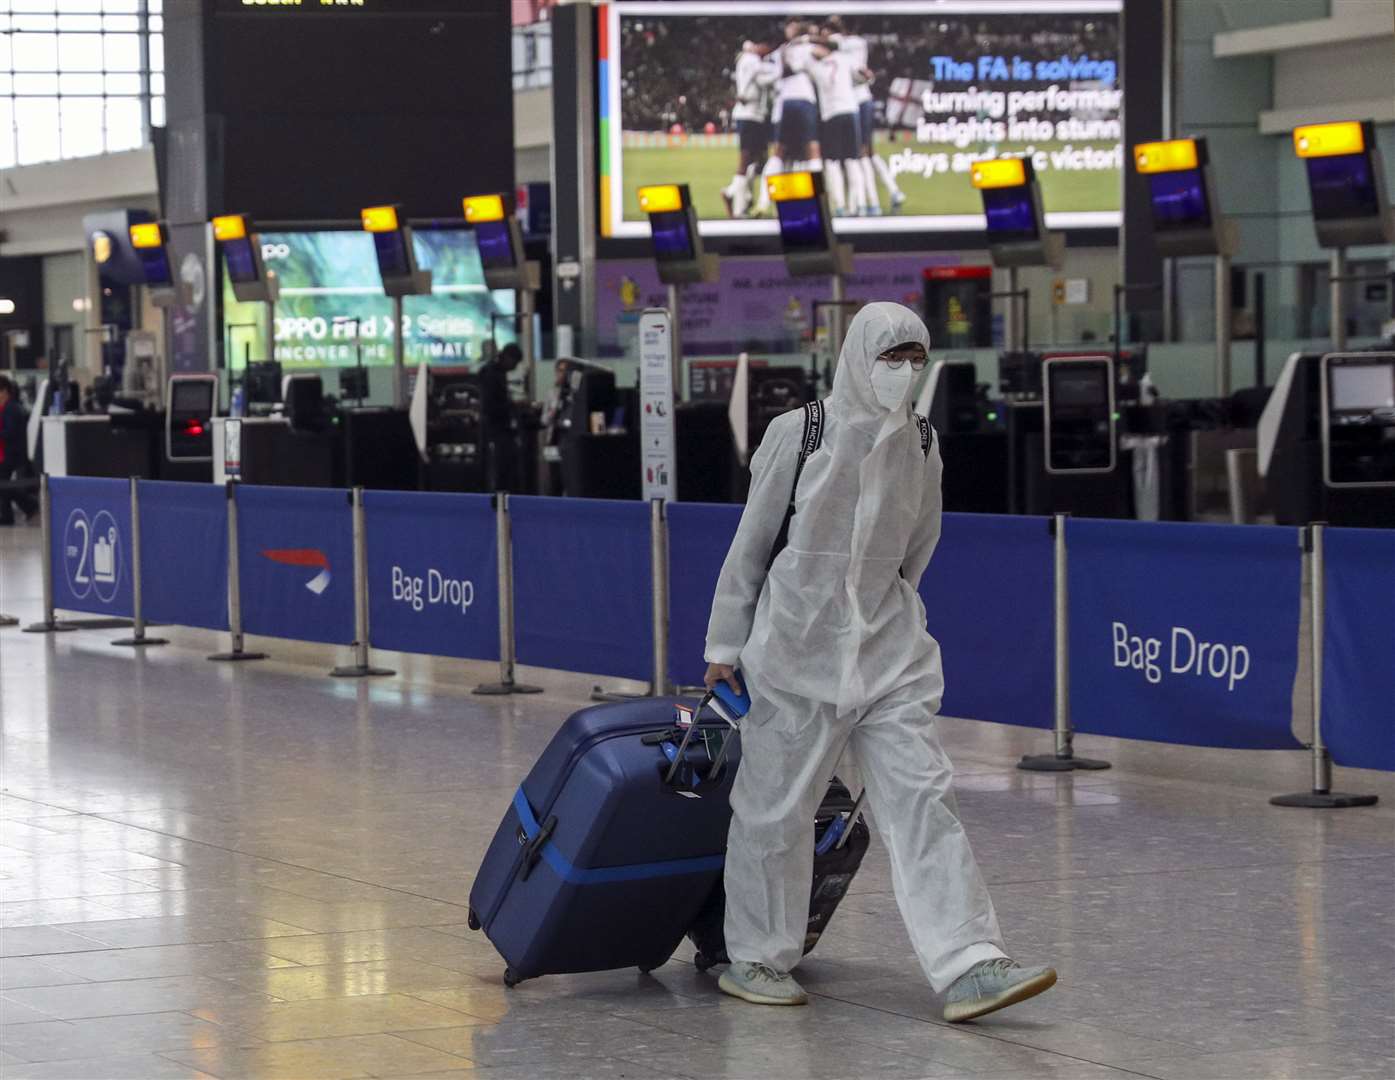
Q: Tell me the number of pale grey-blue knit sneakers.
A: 2